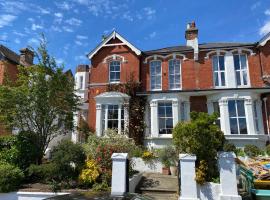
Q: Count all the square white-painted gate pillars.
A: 3